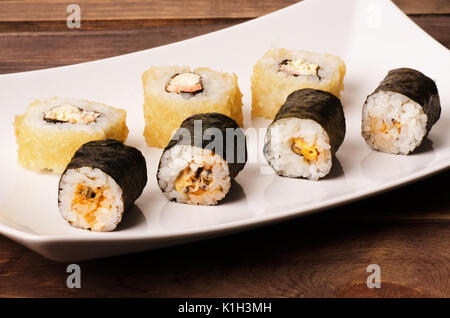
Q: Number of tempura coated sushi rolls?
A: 3